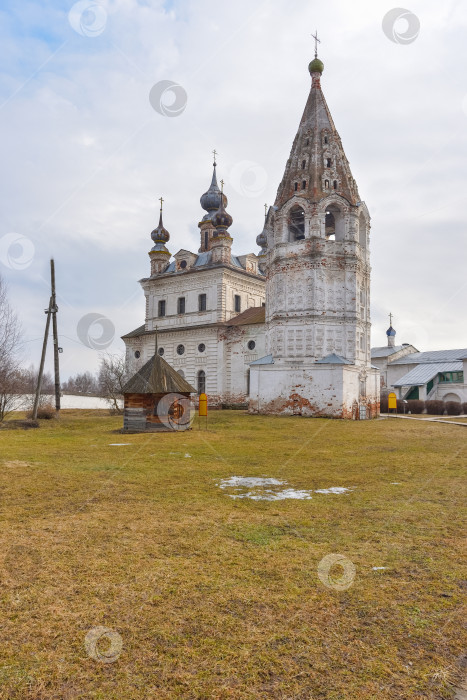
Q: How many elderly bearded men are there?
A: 0